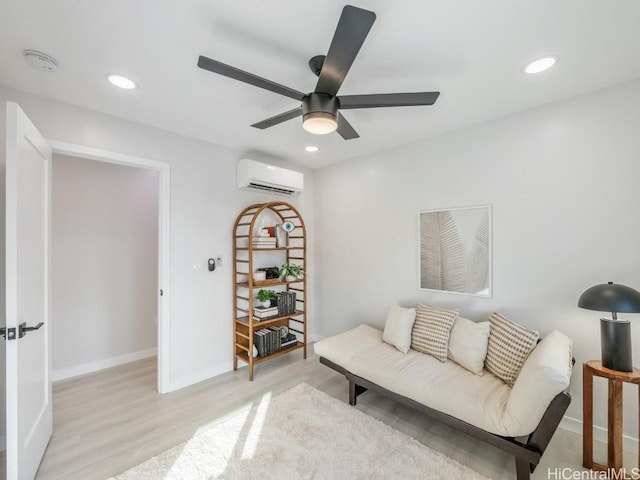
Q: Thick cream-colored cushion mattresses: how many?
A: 1